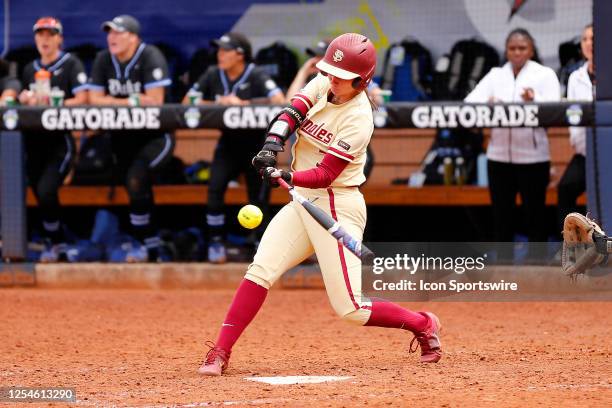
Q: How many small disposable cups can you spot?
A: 5